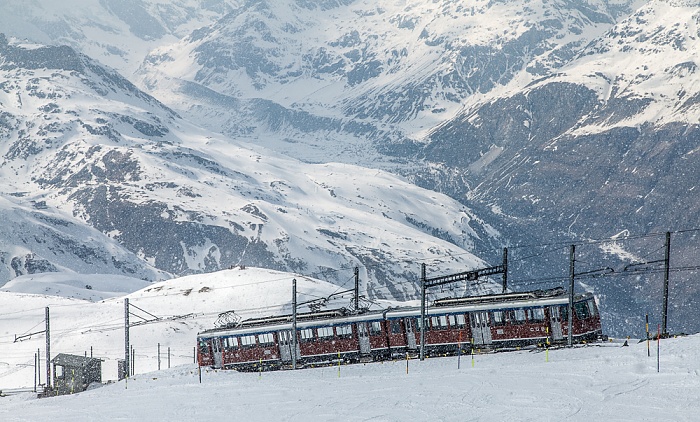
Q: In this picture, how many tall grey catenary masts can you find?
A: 8